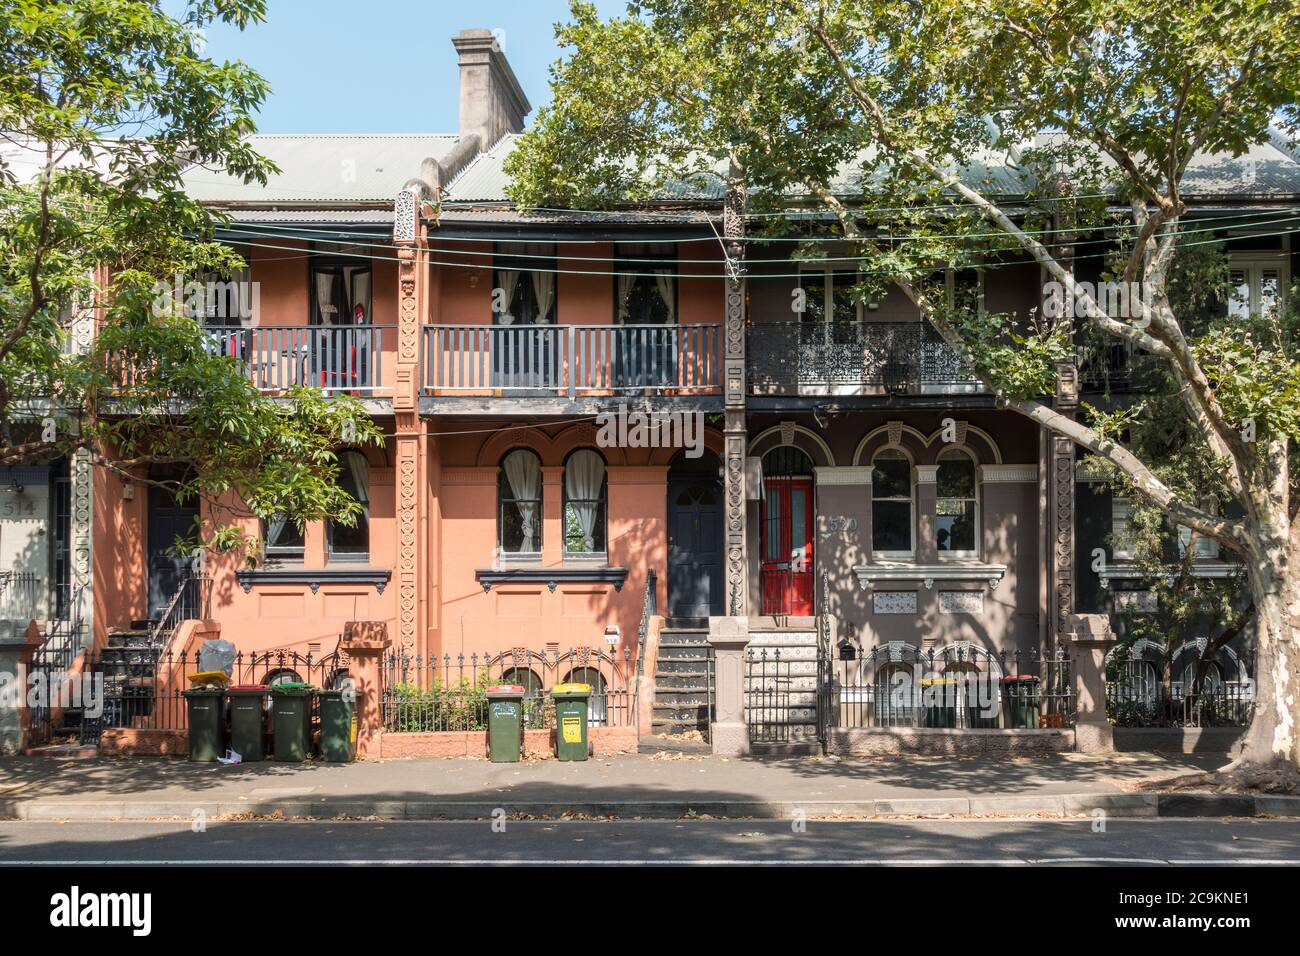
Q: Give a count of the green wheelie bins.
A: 9